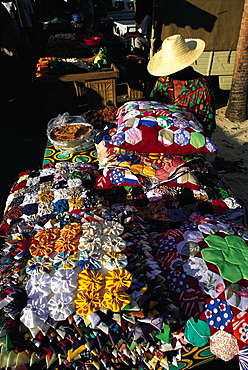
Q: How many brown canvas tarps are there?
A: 1